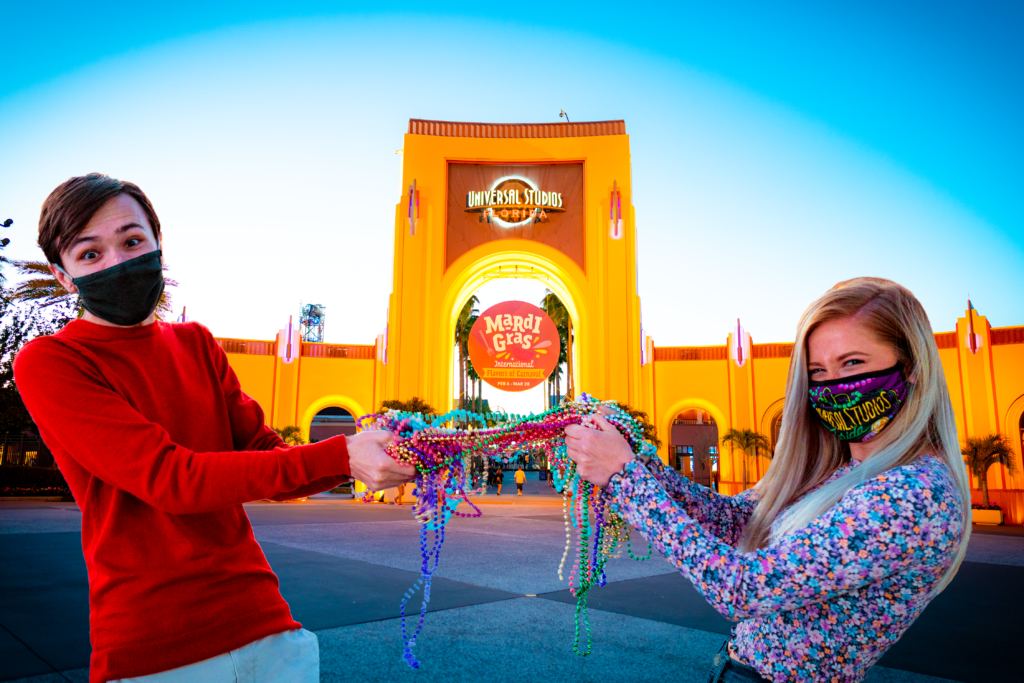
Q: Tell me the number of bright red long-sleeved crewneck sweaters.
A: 1